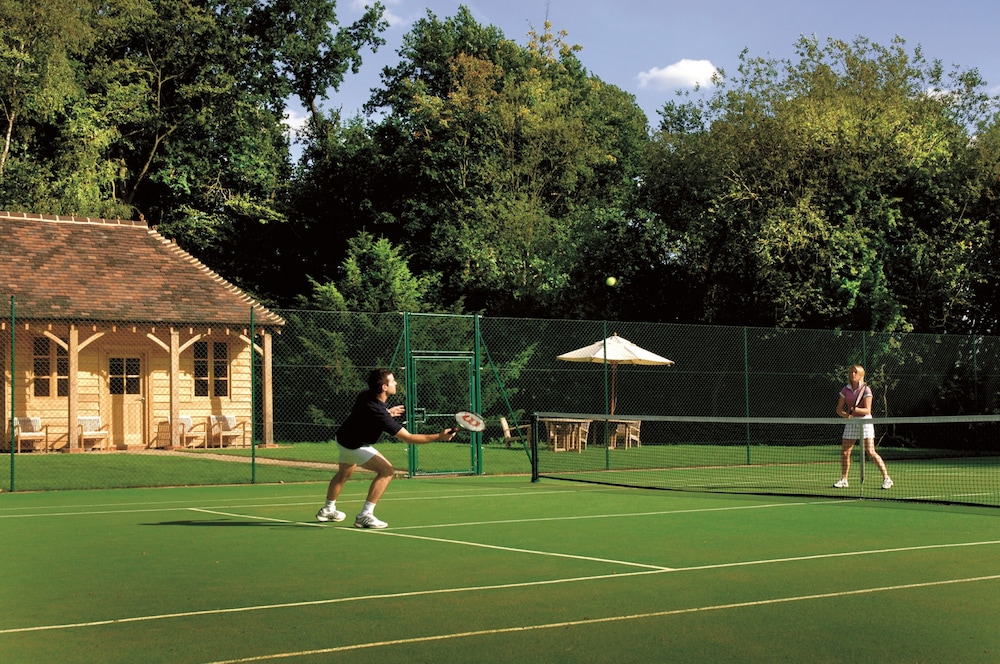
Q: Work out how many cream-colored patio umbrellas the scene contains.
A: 1